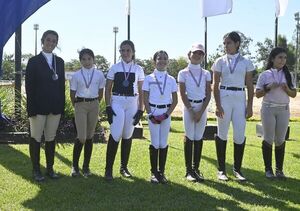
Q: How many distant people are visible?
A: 0